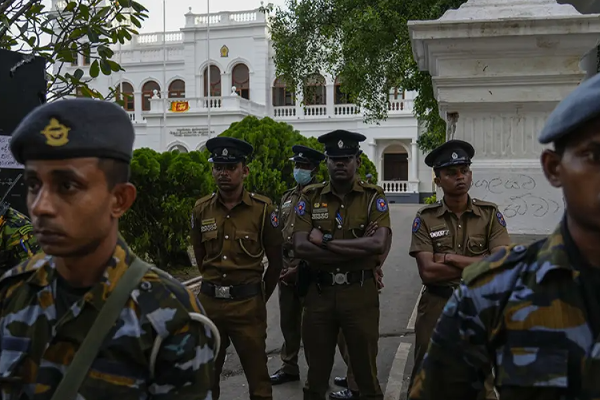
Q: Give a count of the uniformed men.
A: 6